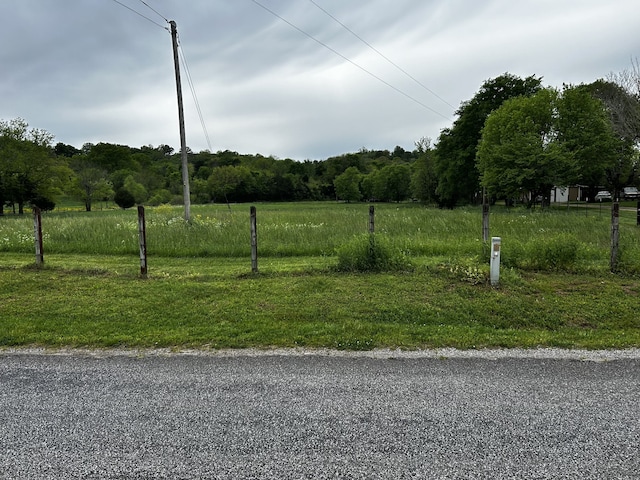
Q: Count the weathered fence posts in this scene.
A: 6